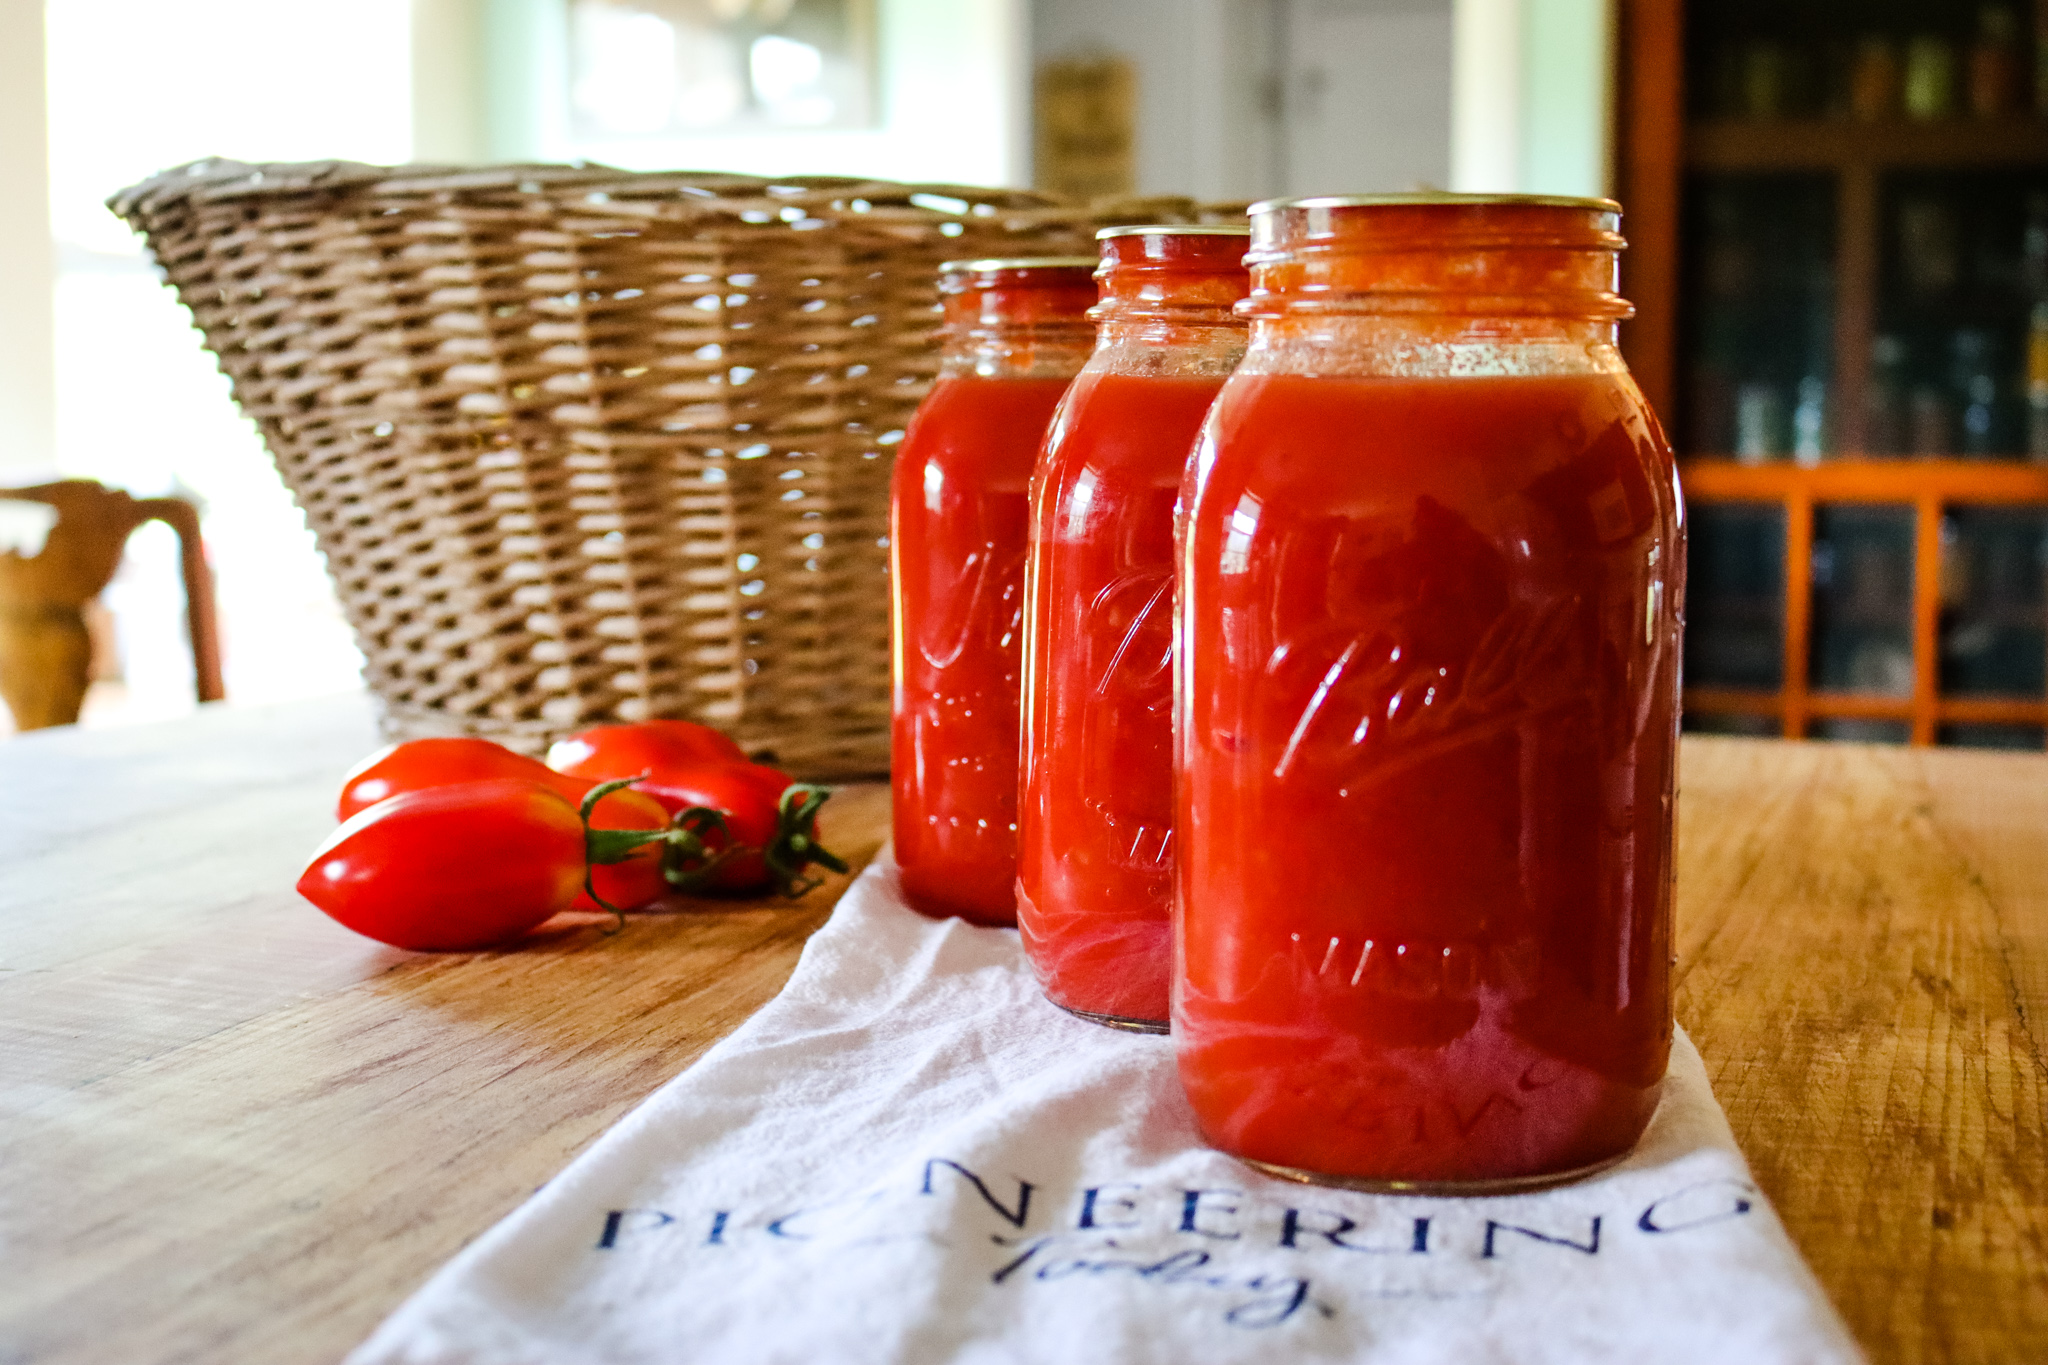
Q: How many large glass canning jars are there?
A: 3